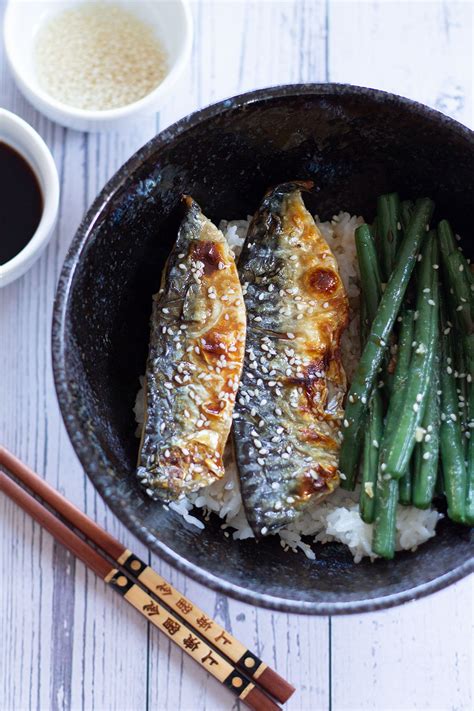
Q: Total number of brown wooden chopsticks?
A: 2